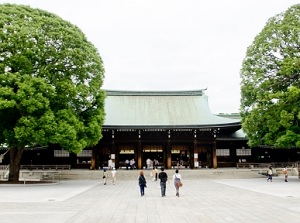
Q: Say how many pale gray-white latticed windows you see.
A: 4